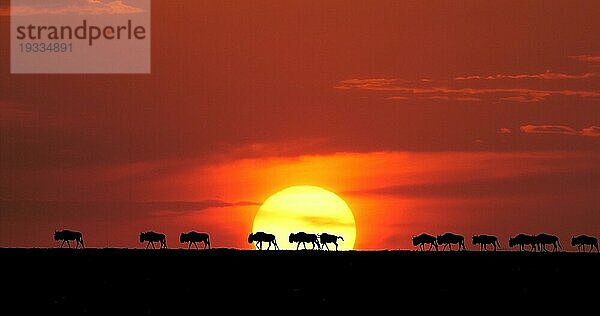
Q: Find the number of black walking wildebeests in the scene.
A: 12